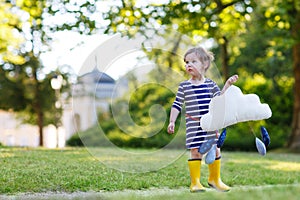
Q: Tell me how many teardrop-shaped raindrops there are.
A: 5